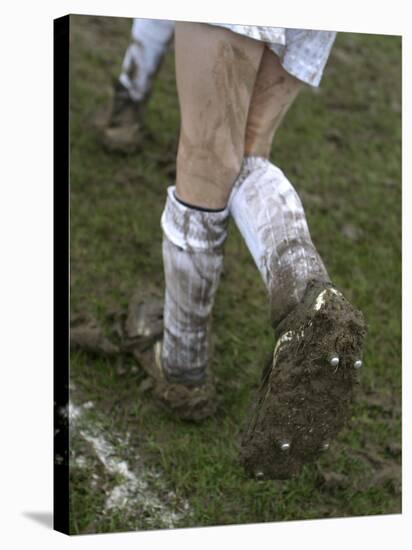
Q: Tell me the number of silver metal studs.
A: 5